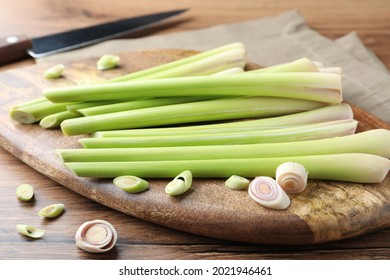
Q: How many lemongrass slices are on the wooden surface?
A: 11